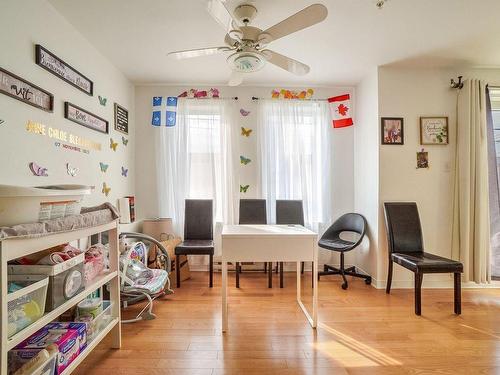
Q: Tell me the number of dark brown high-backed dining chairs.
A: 4